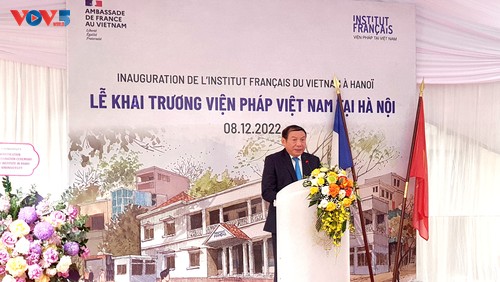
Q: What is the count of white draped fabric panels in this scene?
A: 2